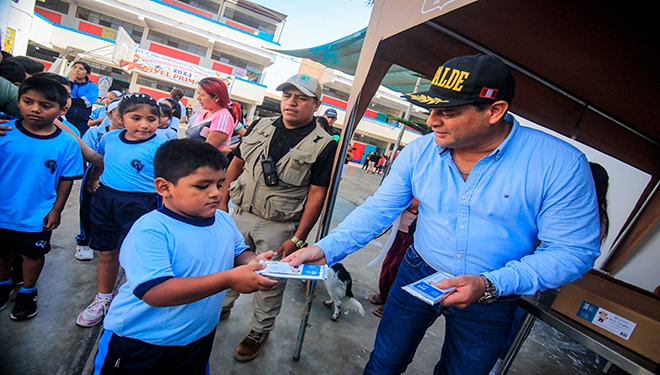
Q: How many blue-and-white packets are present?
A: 2